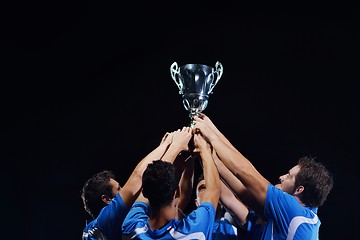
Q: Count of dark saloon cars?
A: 0